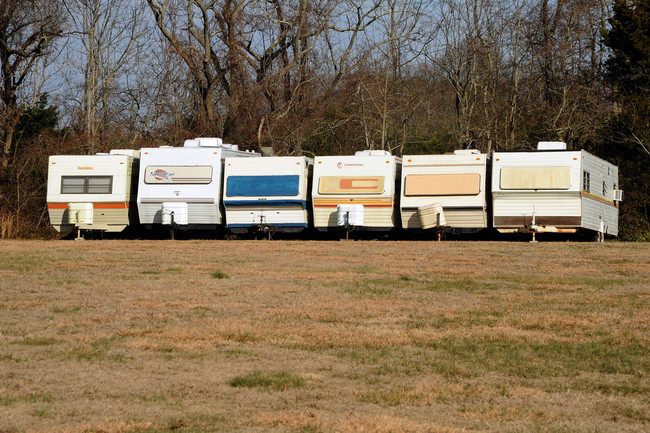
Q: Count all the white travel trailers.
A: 6